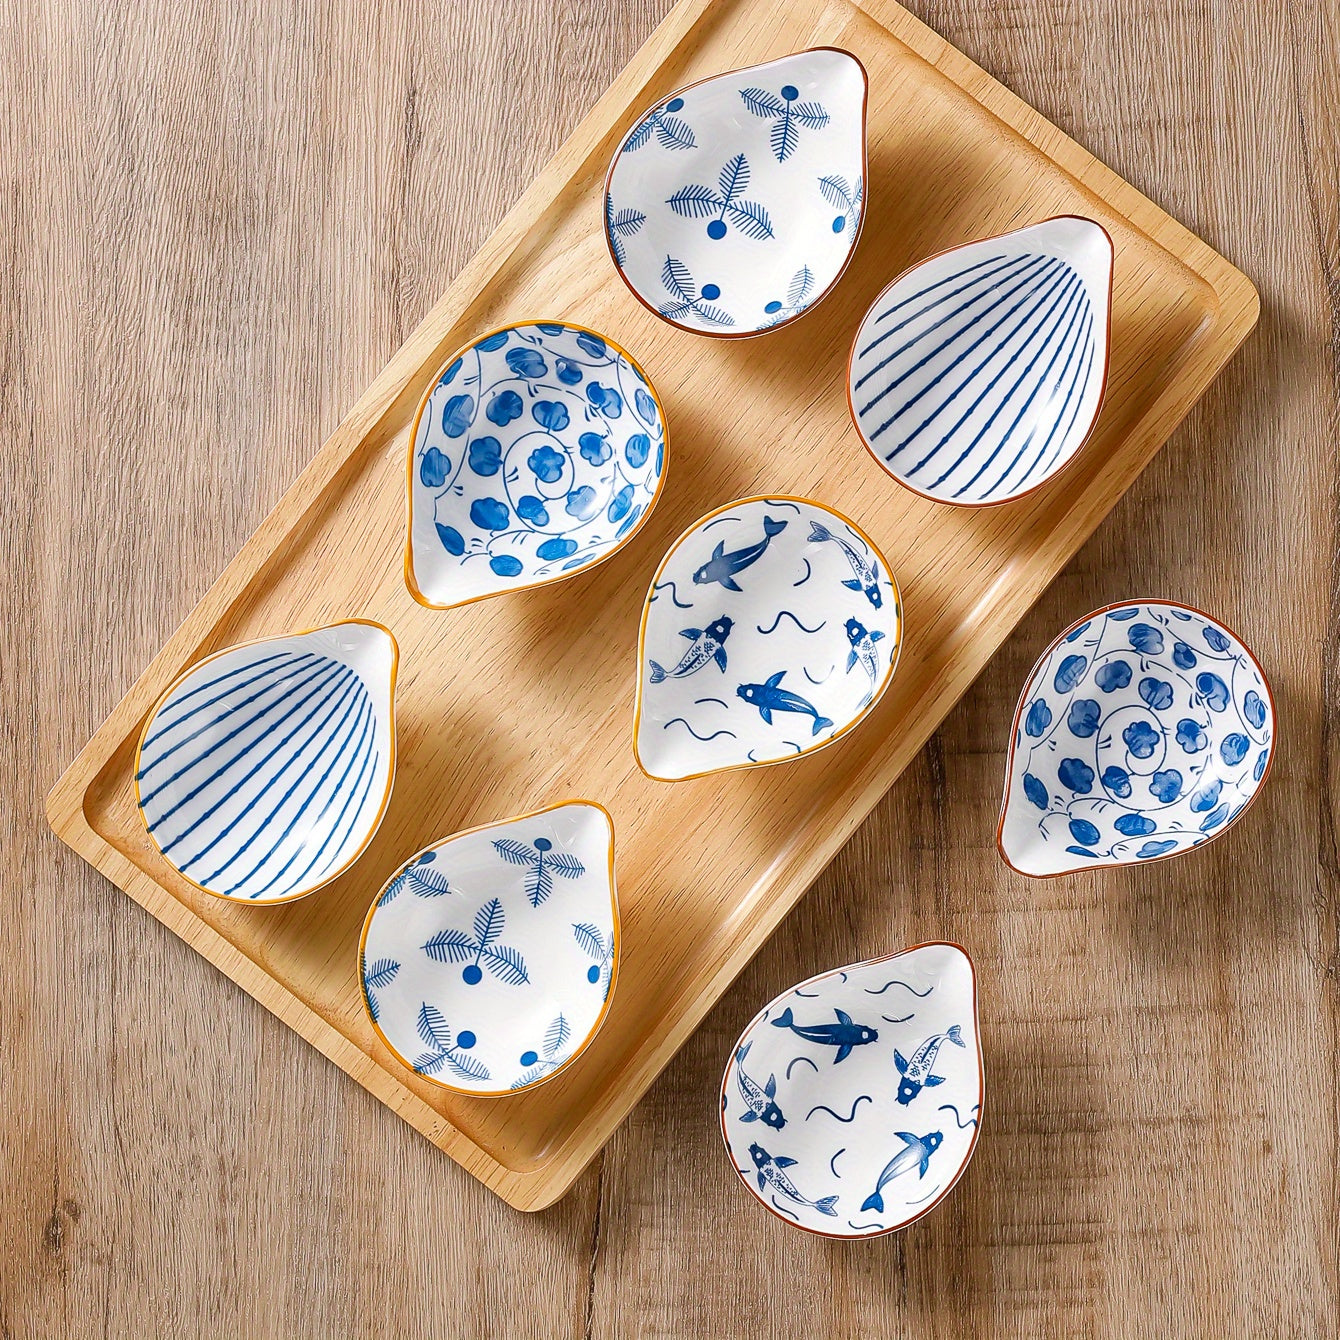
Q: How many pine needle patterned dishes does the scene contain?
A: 2